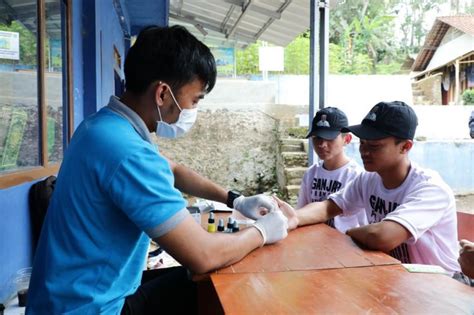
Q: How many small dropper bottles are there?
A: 4